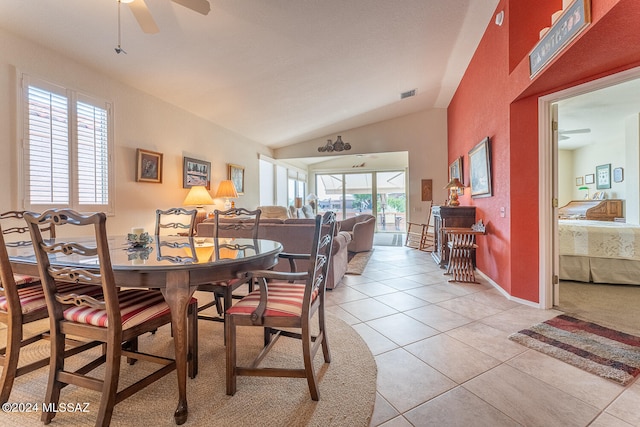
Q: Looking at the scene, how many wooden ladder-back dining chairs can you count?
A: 6